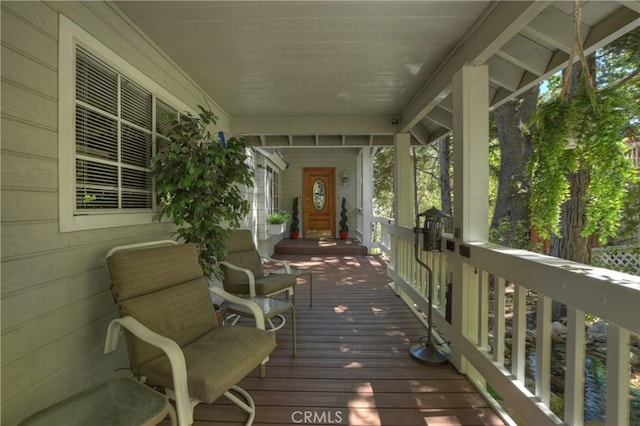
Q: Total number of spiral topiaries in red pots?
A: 2